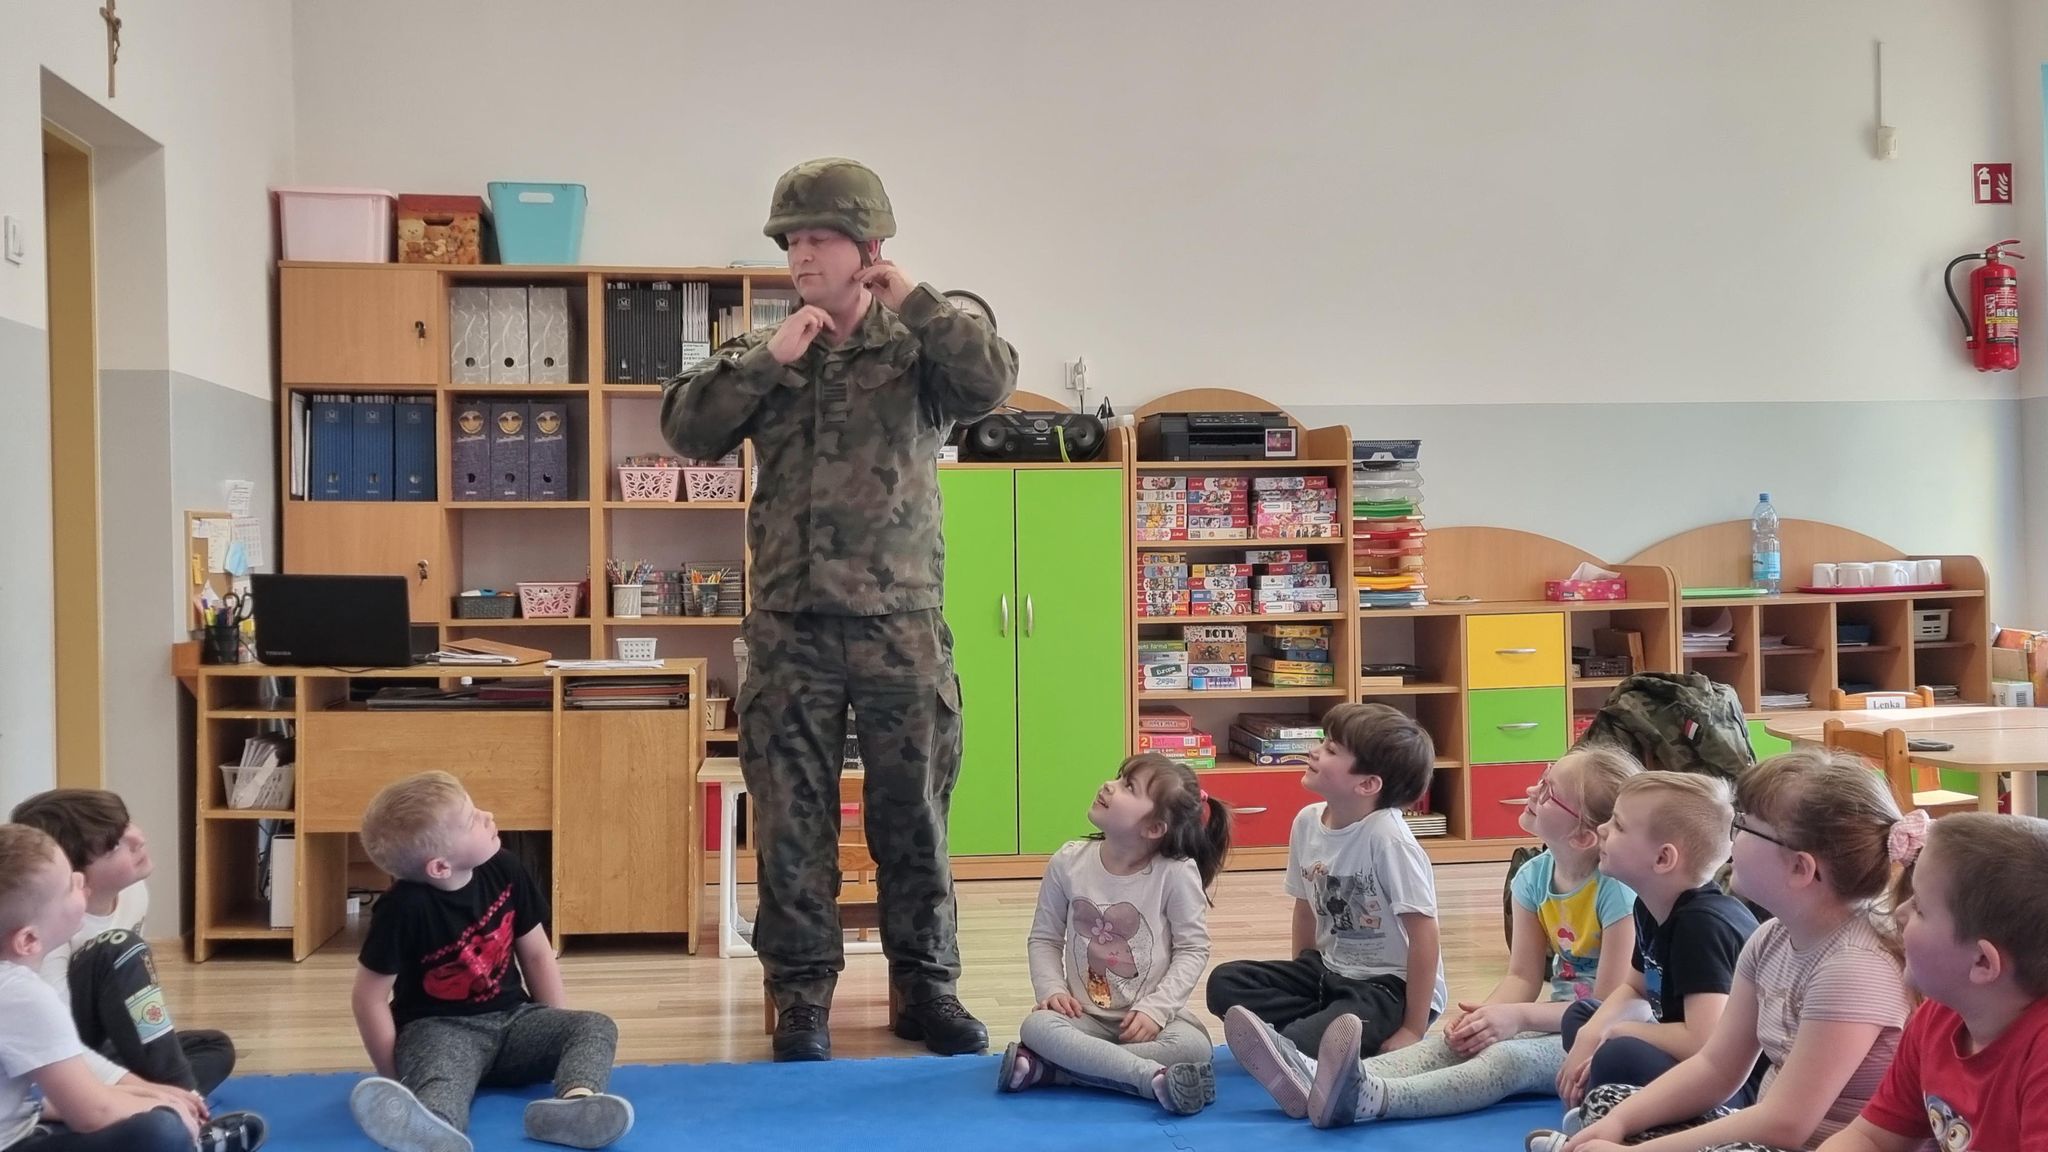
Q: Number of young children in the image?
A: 9